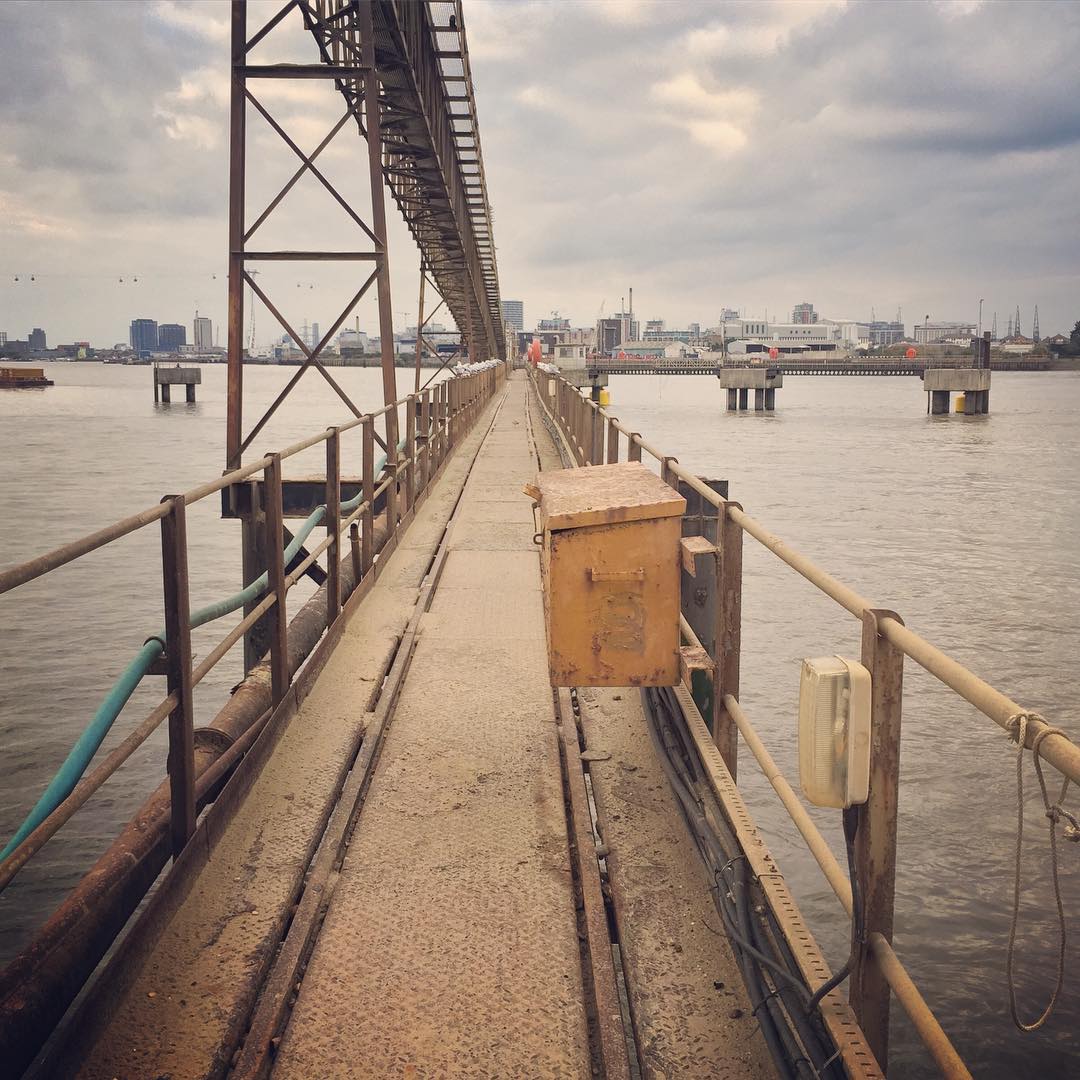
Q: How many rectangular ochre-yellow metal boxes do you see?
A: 1